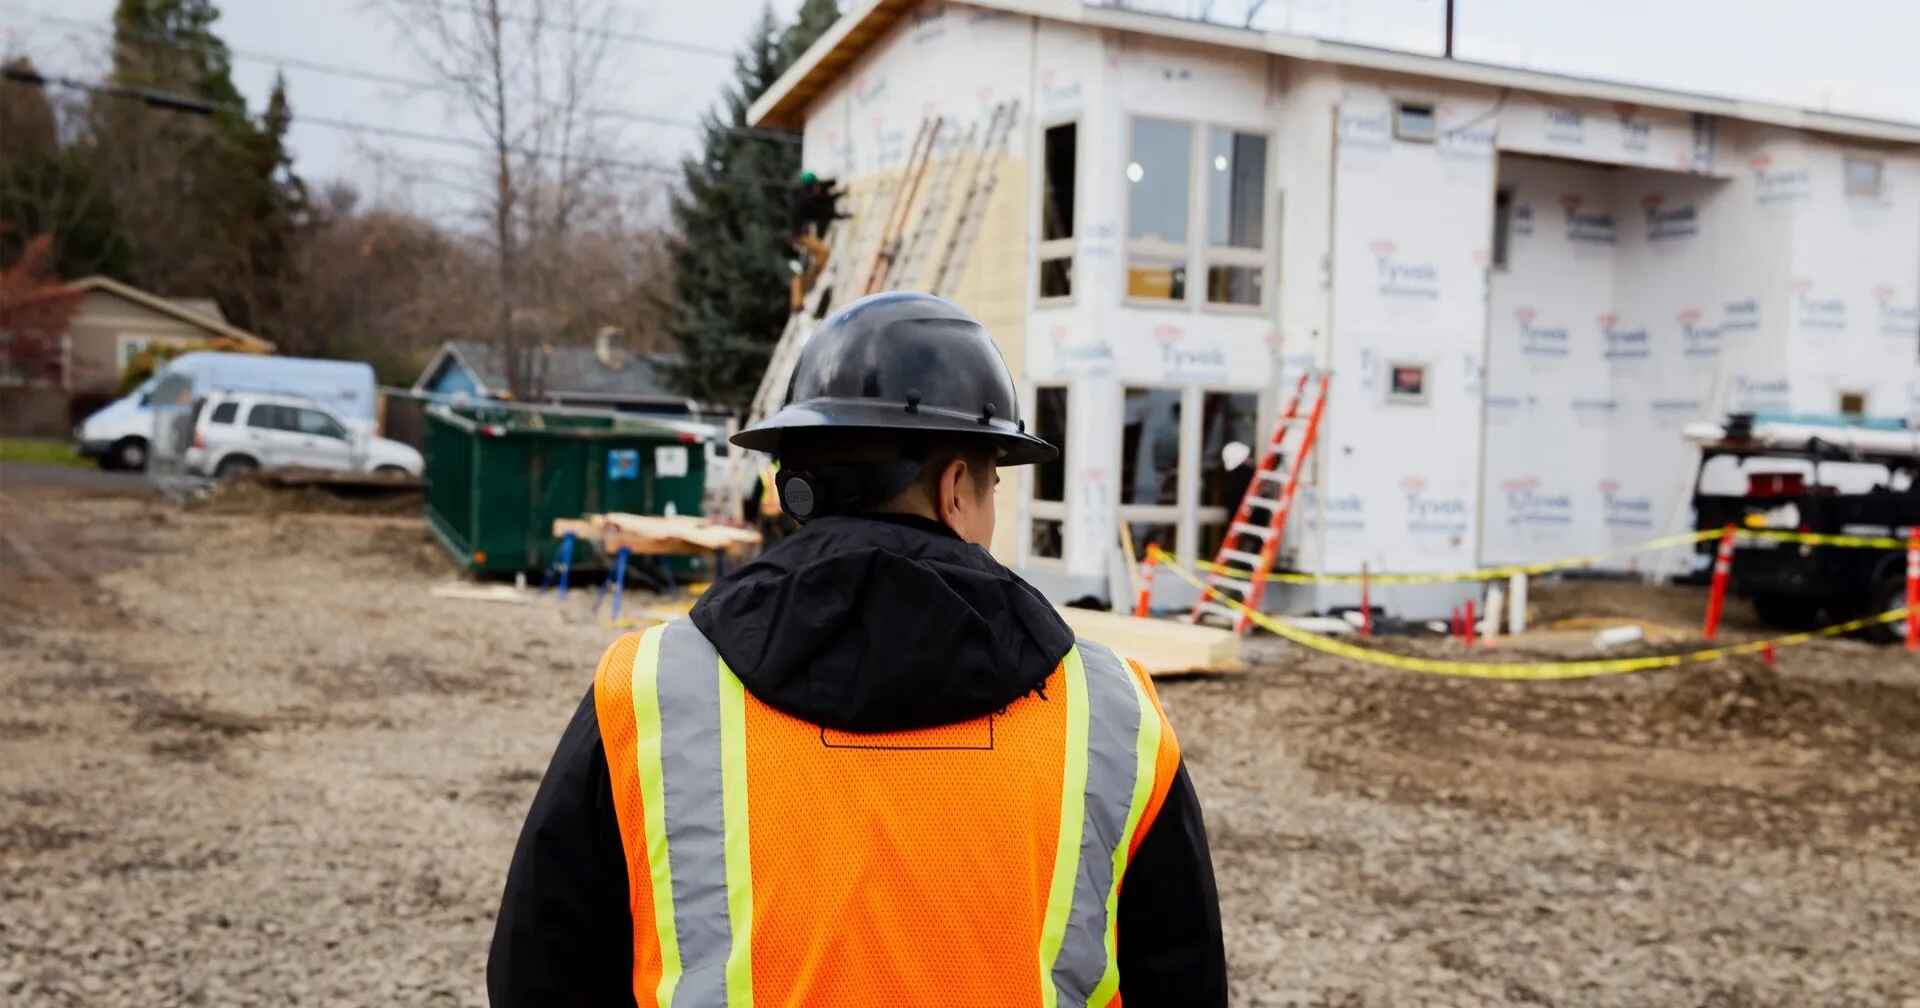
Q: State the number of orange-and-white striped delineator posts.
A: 3